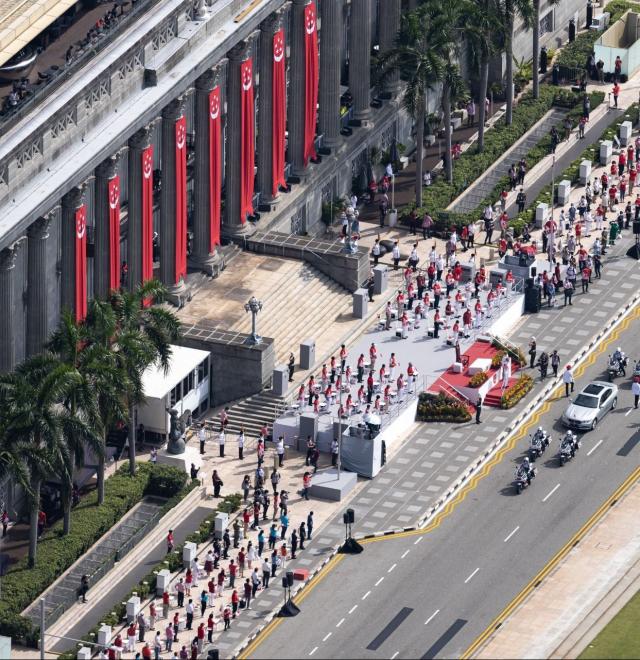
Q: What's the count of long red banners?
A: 8